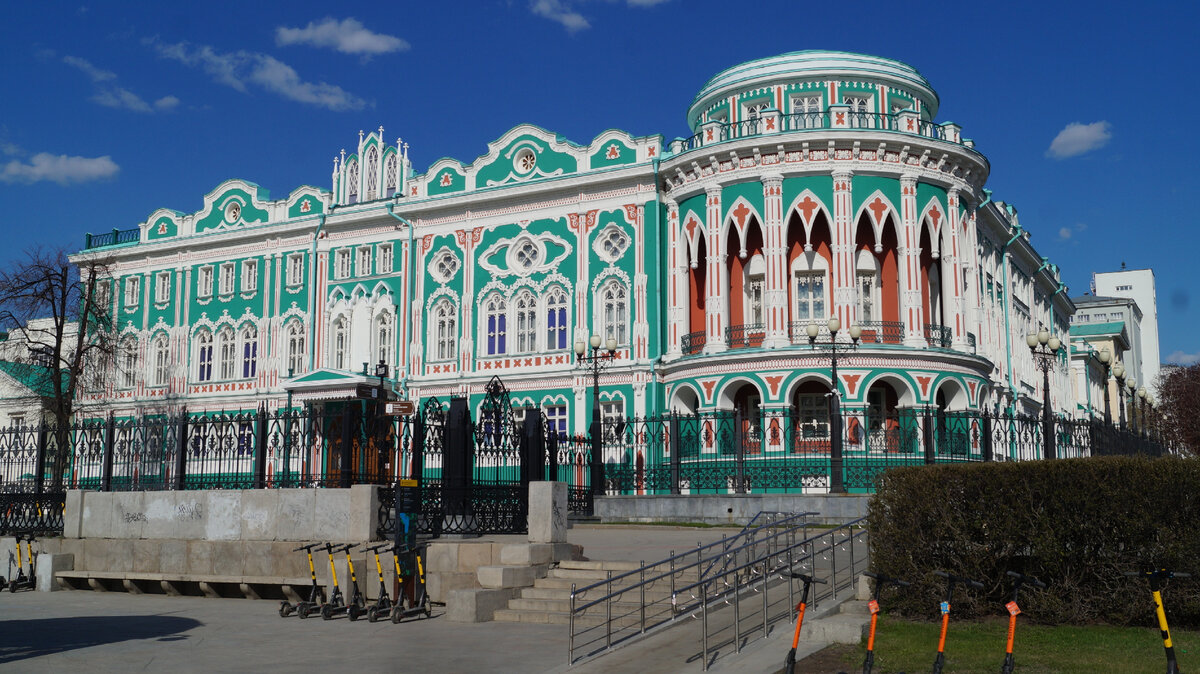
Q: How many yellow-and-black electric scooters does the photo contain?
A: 9